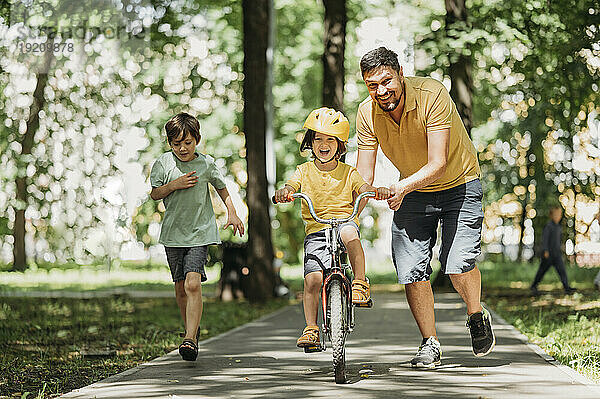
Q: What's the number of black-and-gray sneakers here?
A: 2